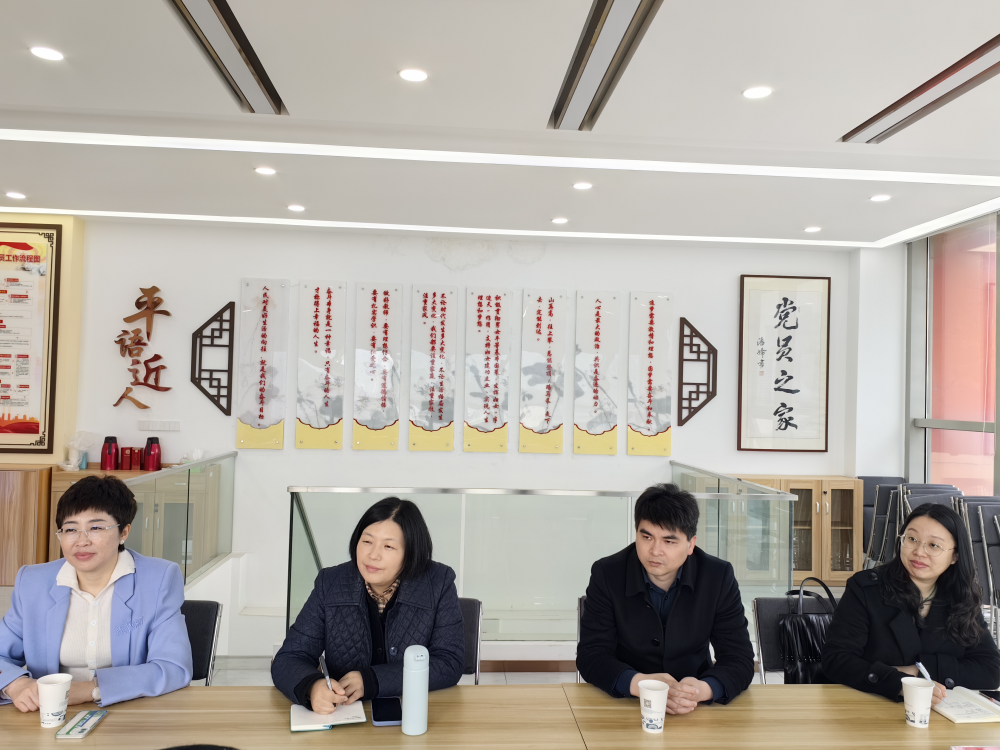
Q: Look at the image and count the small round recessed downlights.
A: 10